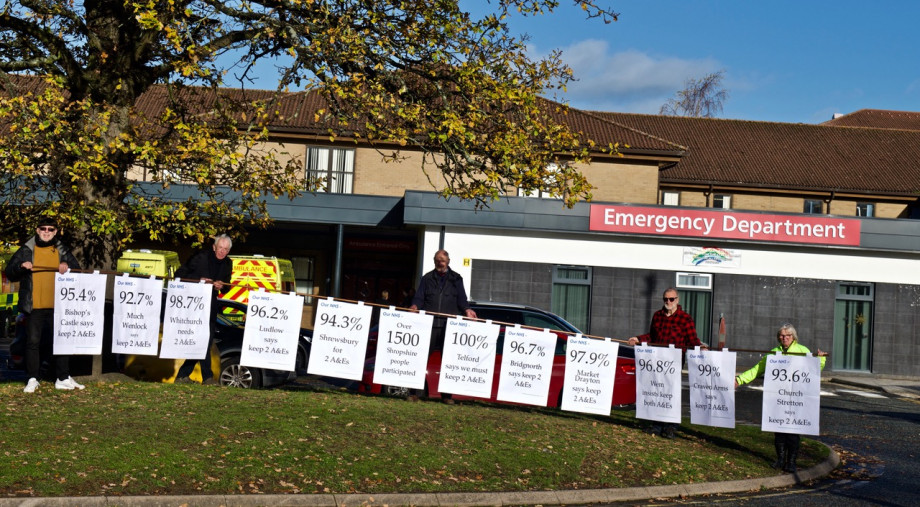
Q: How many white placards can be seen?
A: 12